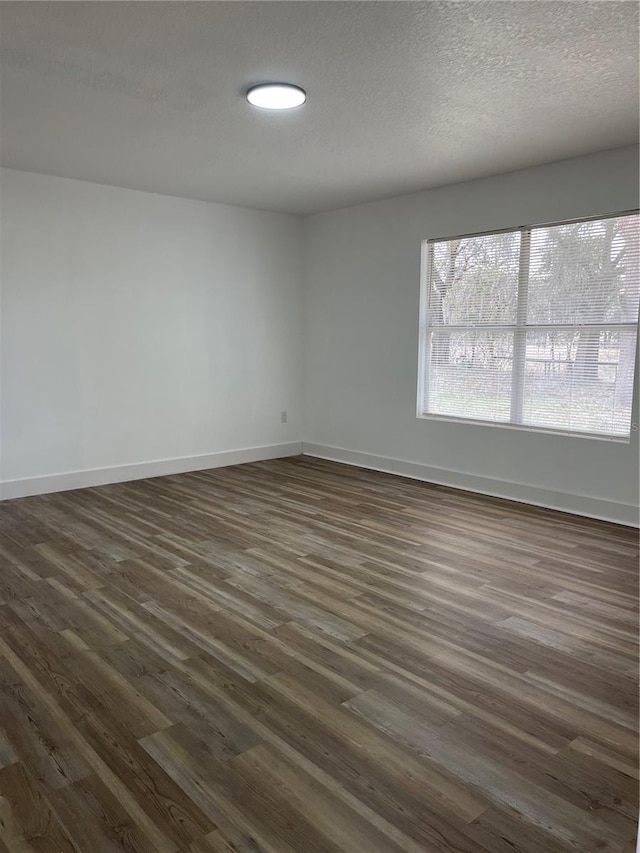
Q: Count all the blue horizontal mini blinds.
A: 0